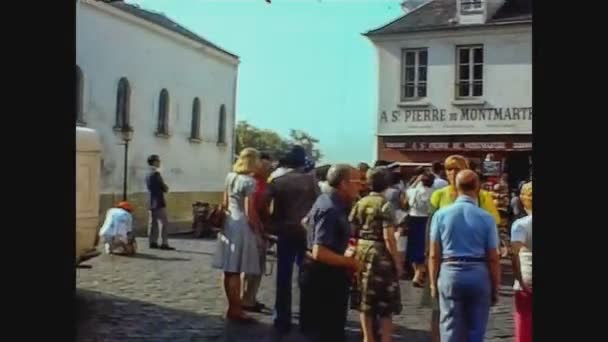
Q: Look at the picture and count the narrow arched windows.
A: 5